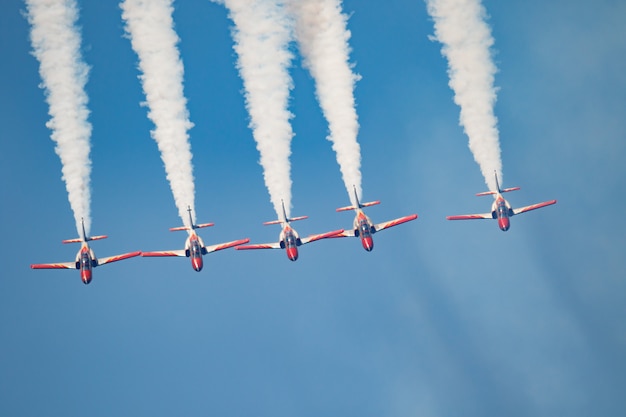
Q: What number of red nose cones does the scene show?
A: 5